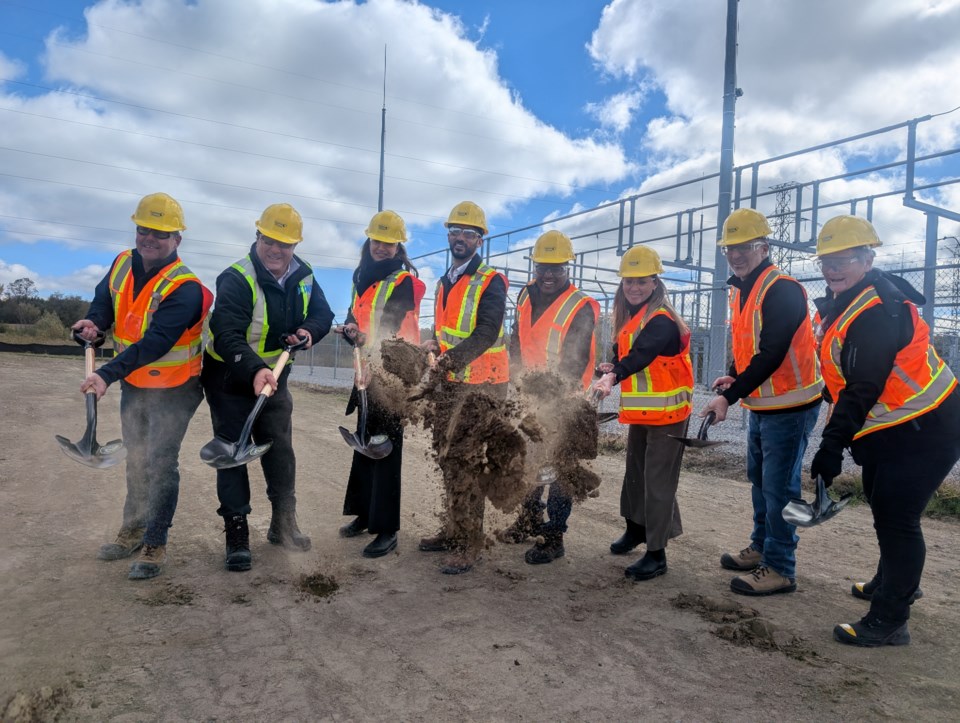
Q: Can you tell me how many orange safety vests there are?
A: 7